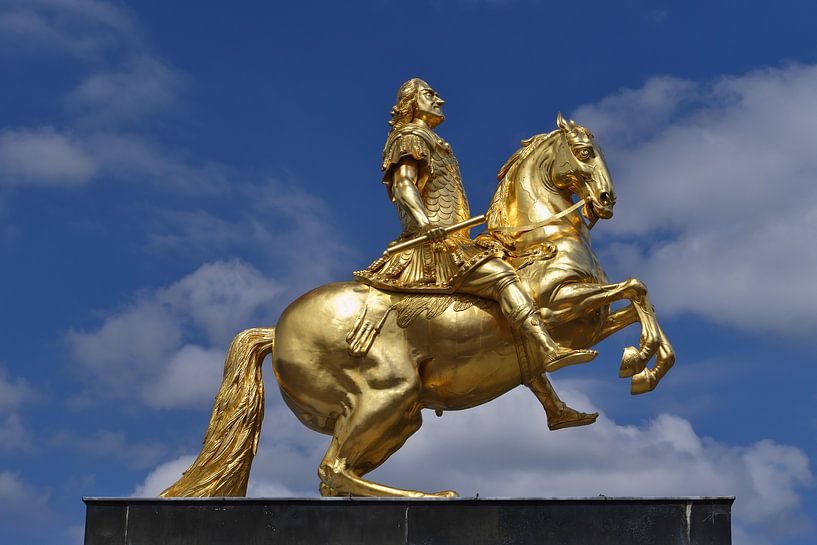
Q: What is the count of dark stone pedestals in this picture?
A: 1